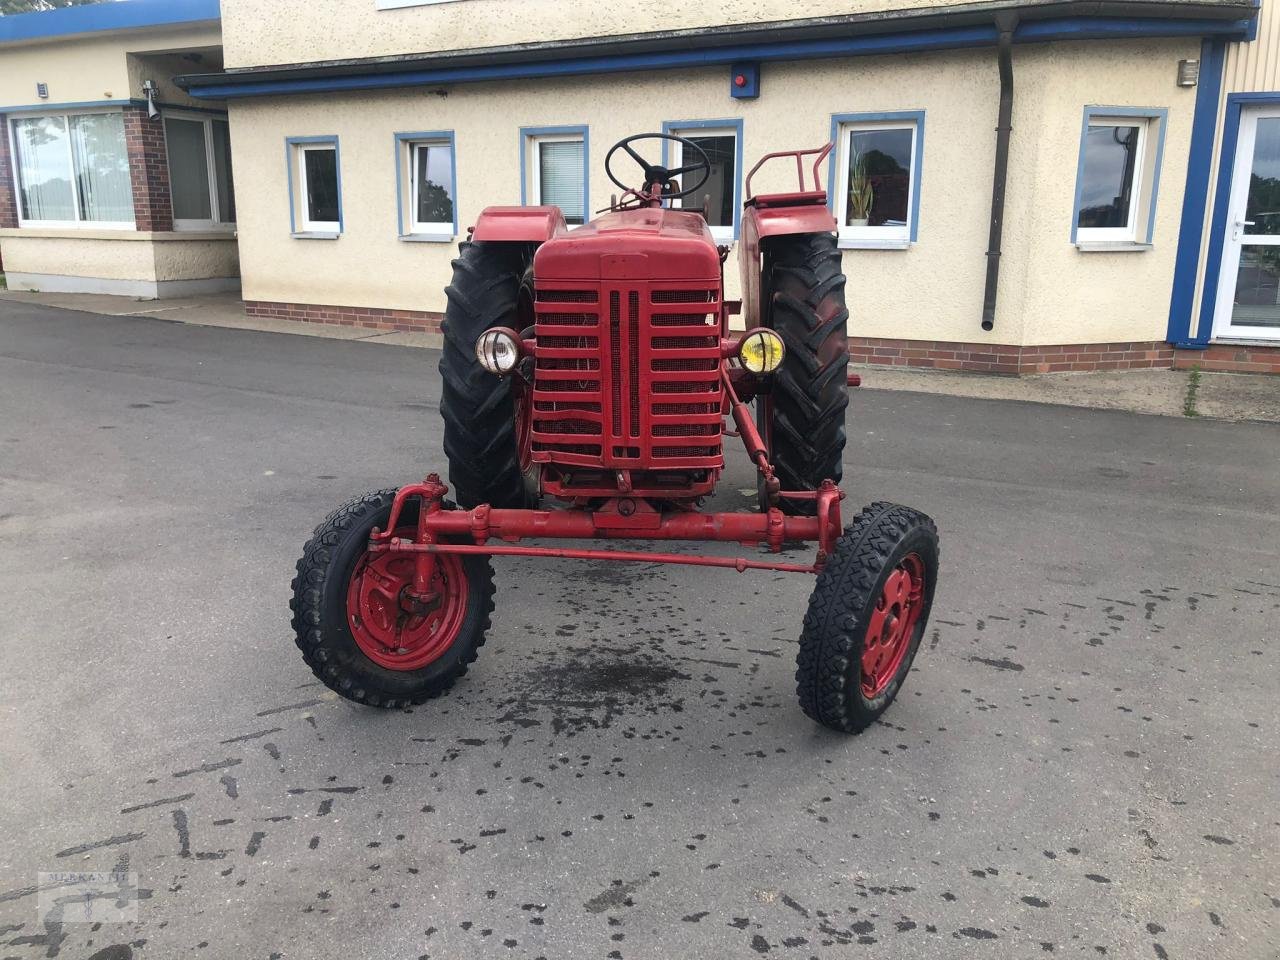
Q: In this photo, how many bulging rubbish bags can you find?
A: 0